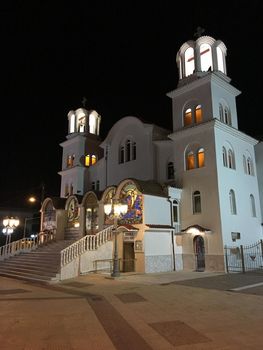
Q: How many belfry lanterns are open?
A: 2